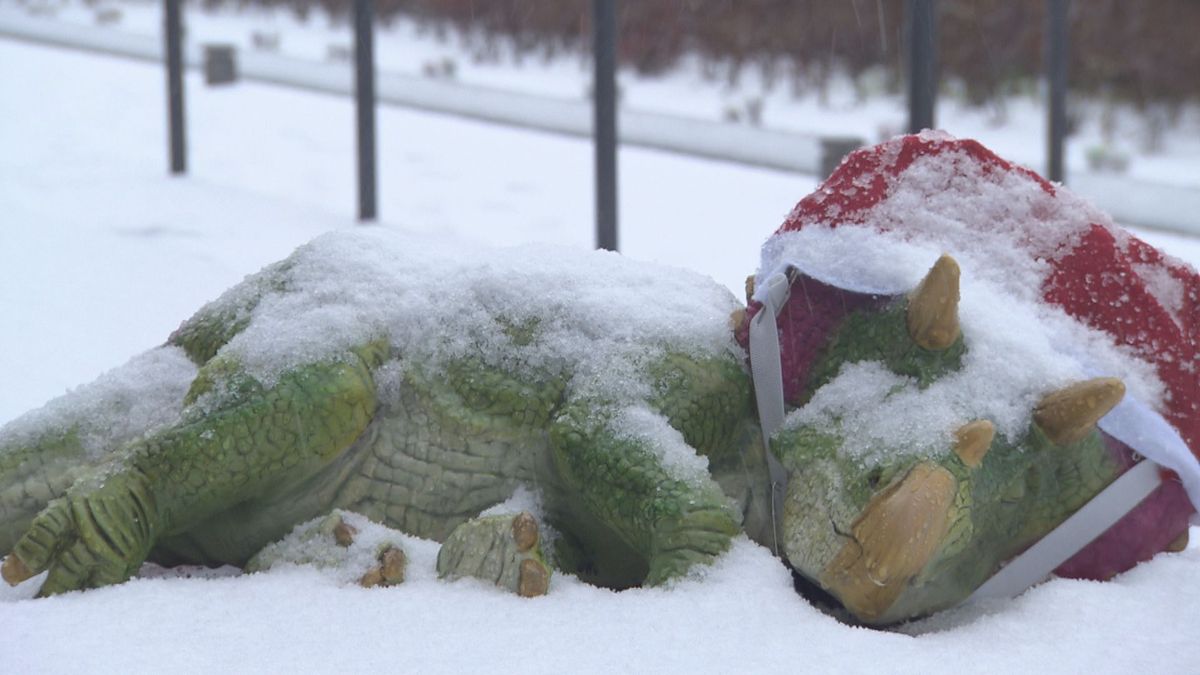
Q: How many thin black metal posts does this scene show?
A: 5